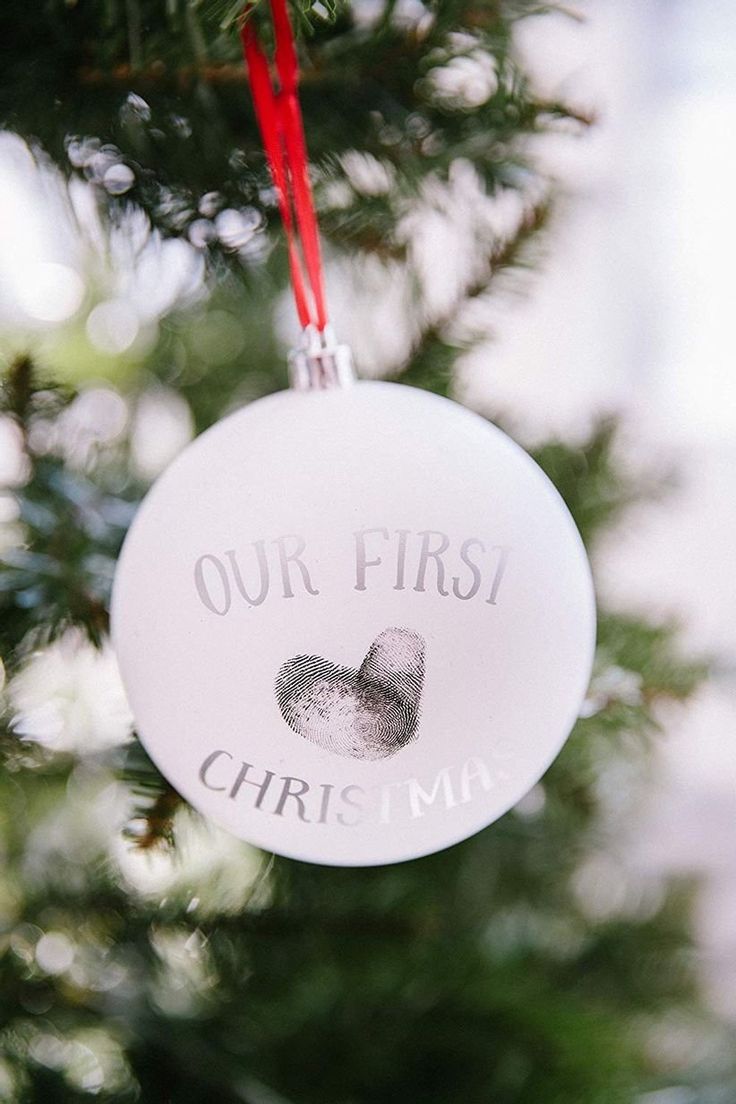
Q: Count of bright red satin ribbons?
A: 1